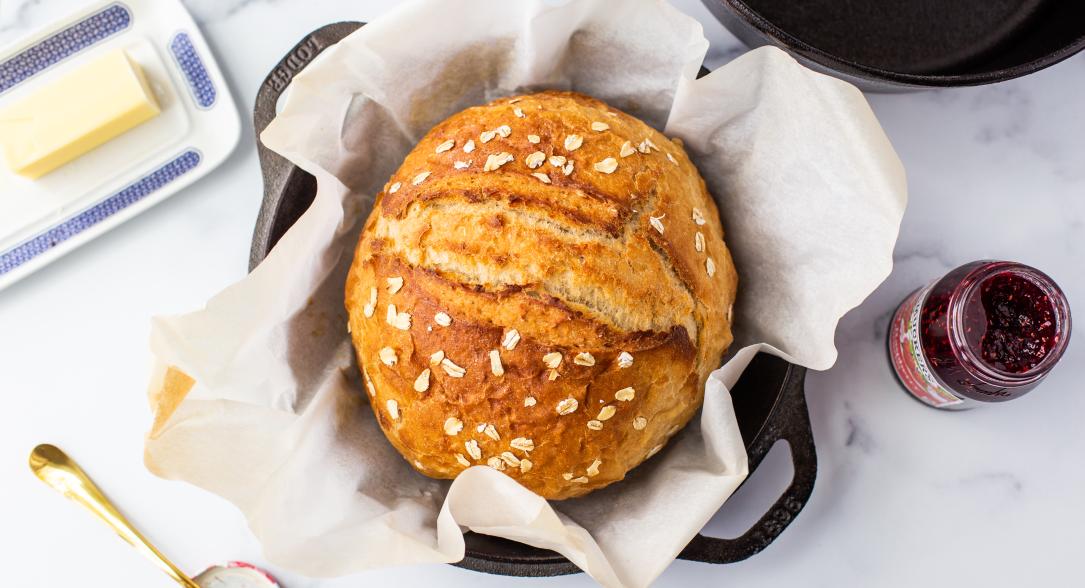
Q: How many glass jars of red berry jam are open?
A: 1